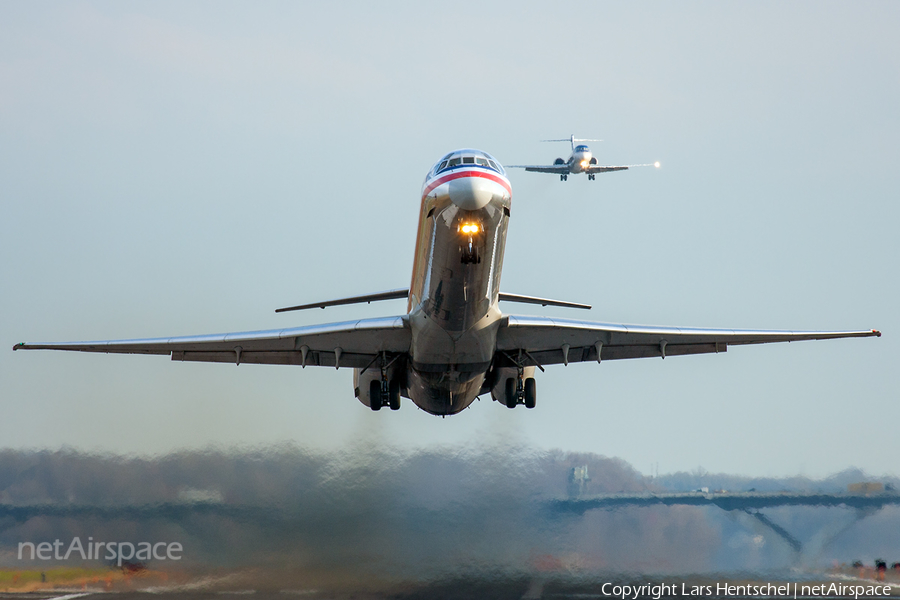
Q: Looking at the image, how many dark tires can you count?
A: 10